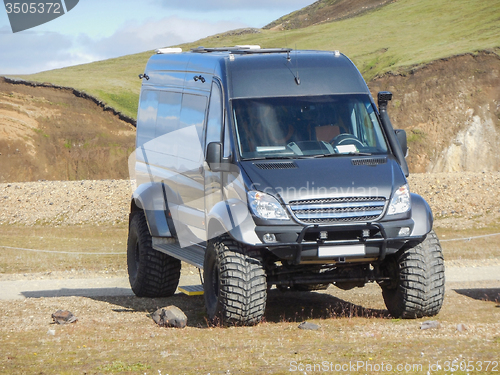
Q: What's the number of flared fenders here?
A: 3